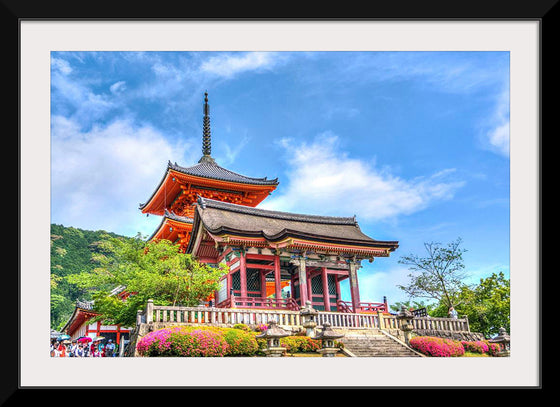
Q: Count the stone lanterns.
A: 5